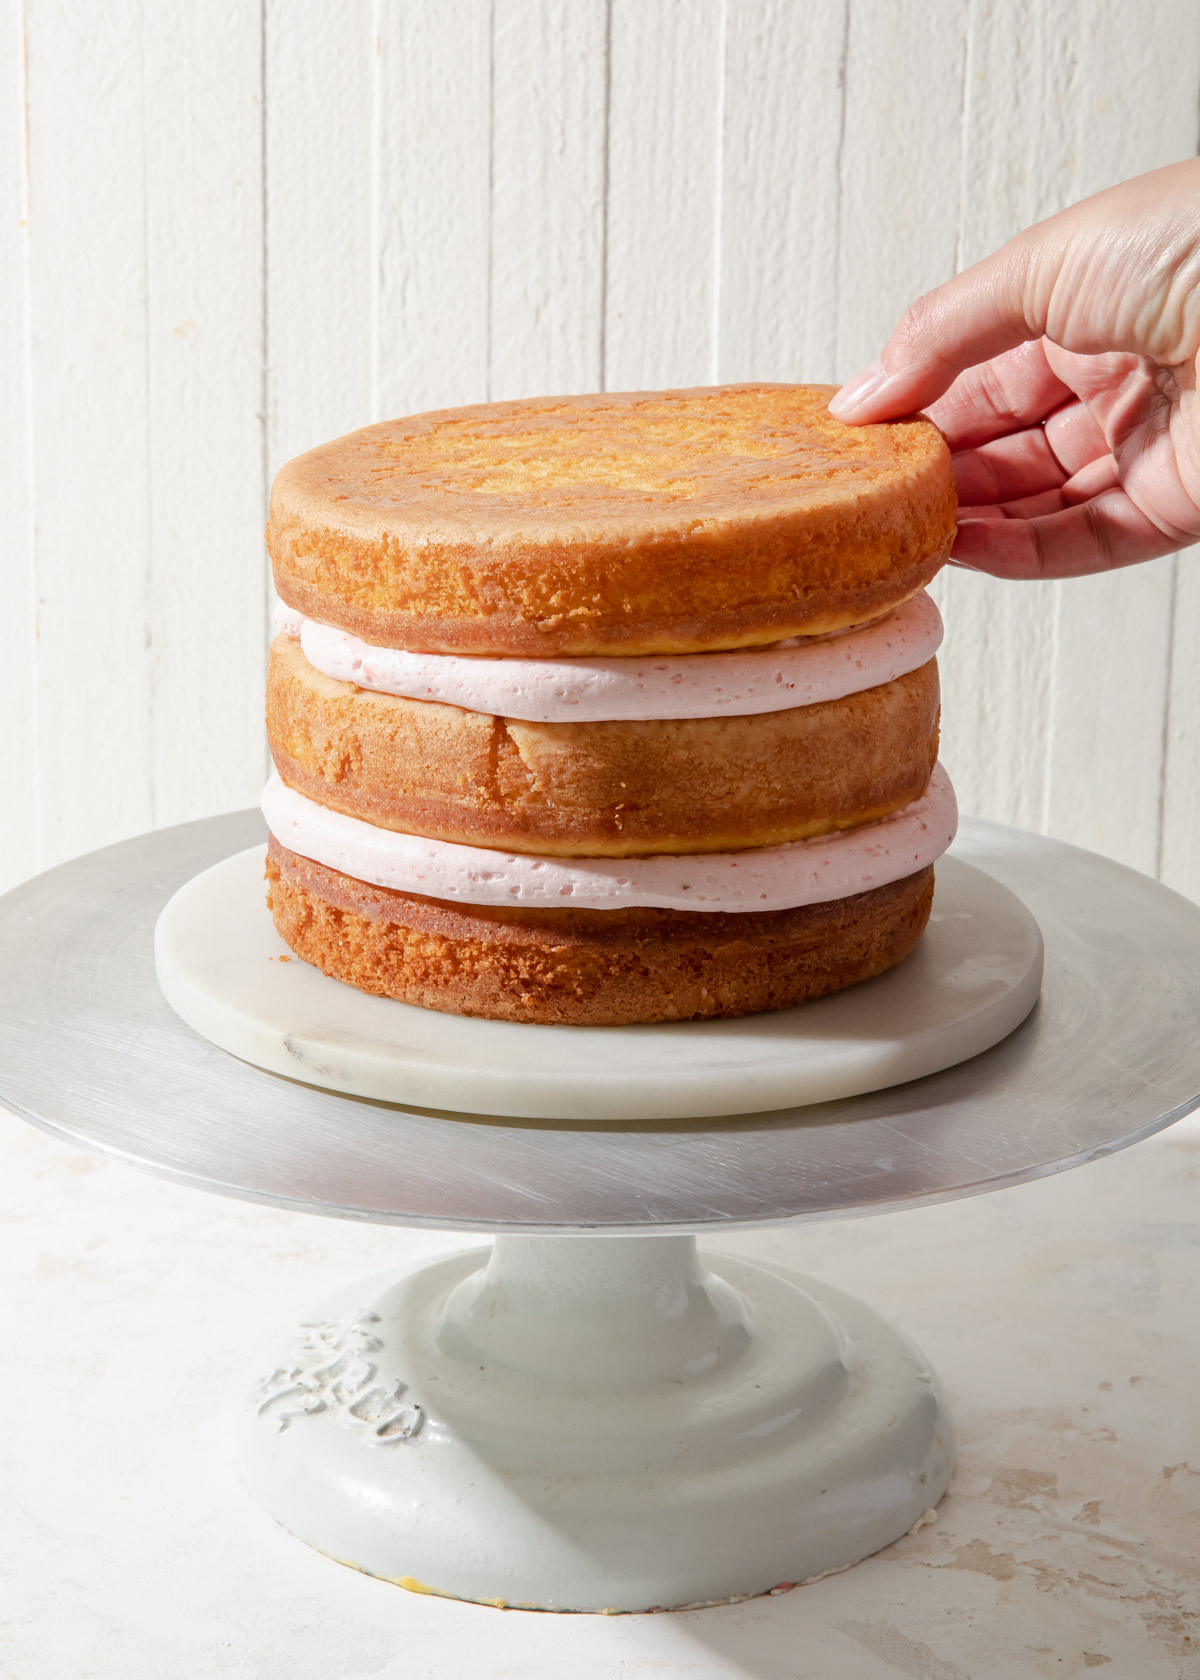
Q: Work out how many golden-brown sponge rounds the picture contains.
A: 3